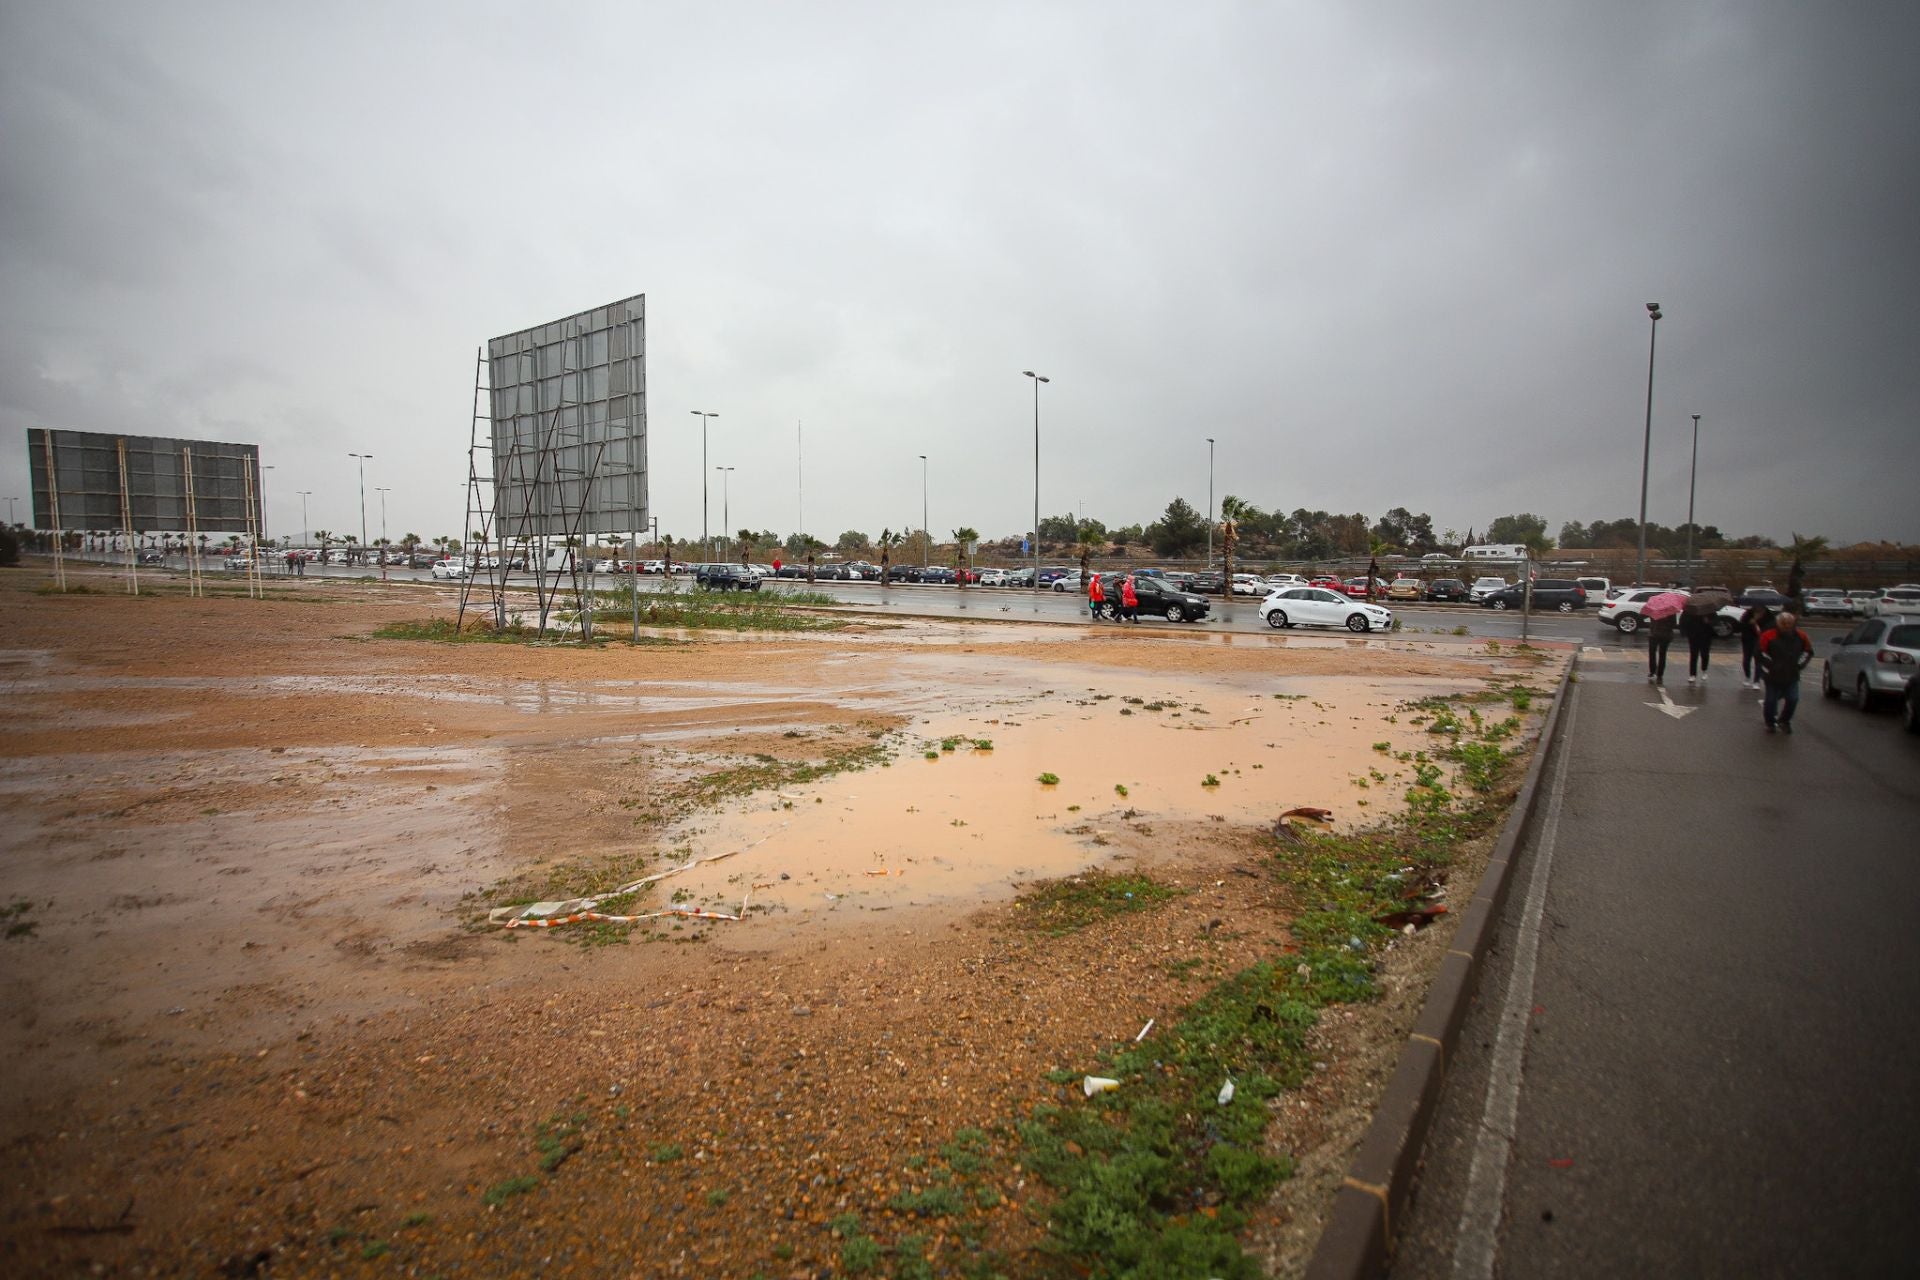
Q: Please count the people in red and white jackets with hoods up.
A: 2